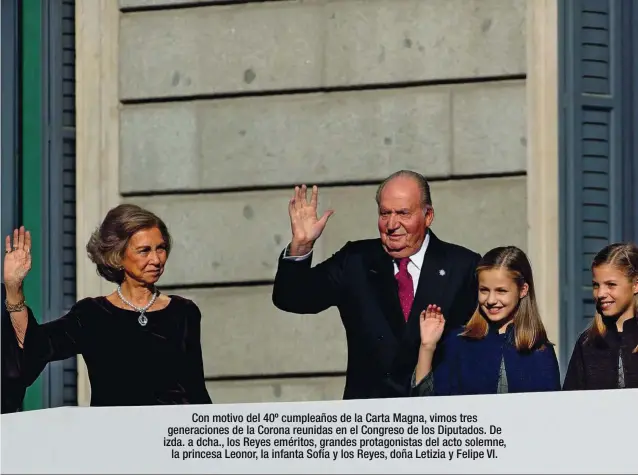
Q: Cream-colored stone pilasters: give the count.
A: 2